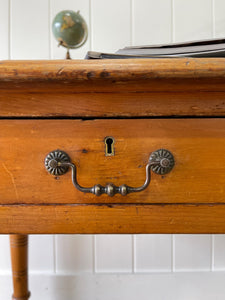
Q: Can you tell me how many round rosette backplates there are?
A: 2